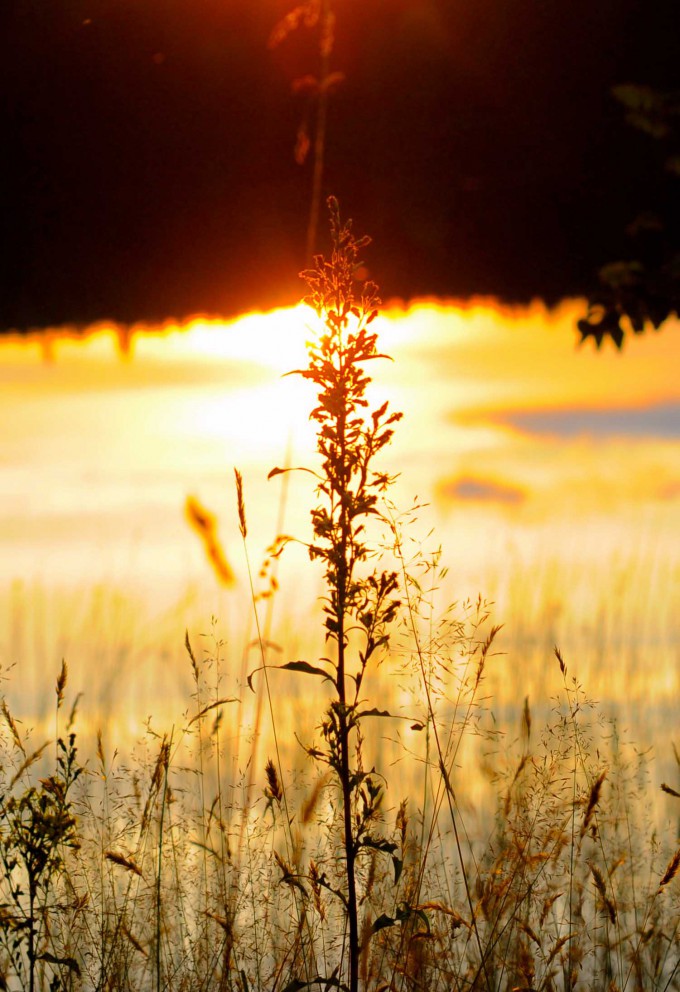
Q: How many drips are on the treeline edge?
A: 2